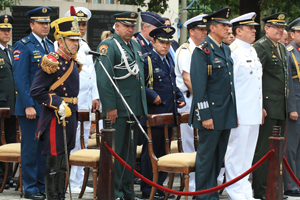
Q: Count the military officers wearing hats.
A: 12